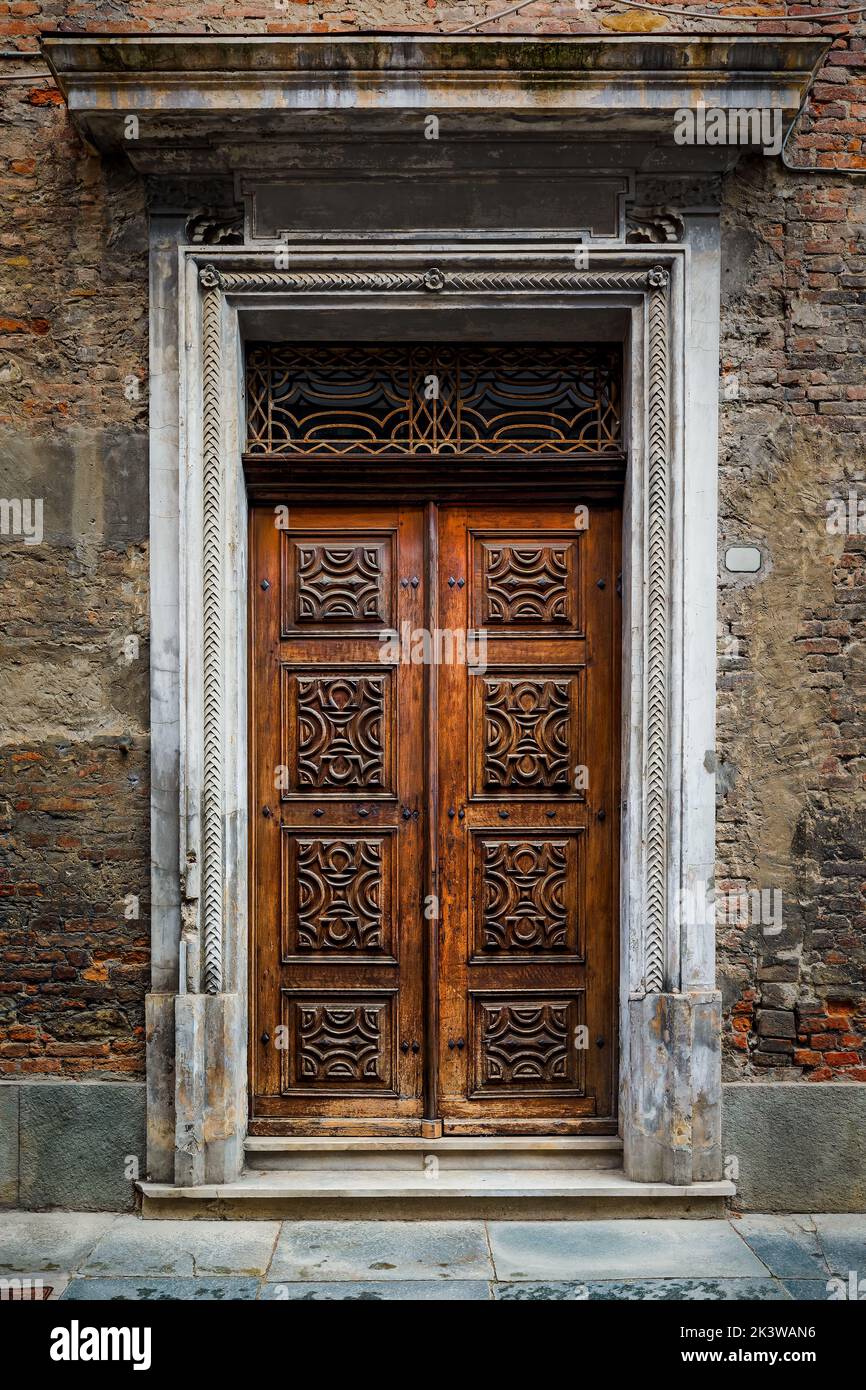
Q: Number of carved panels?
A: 8